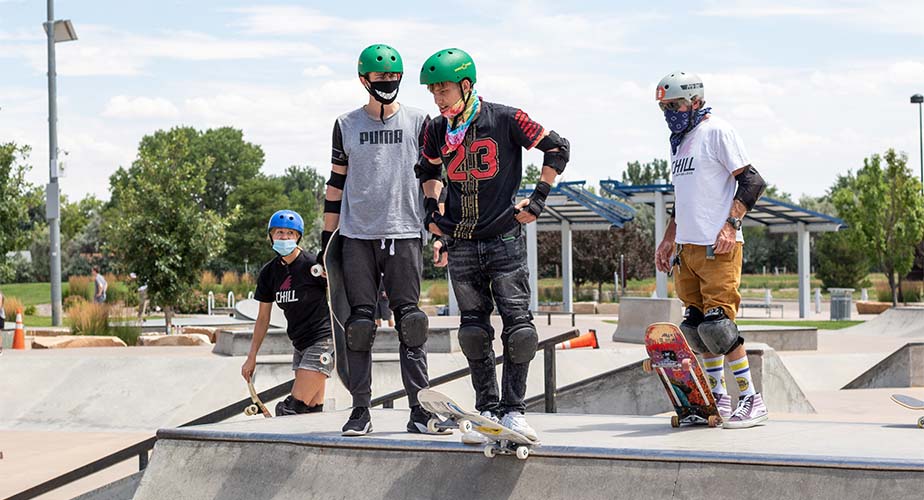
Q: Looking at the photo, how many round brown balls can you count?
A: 0